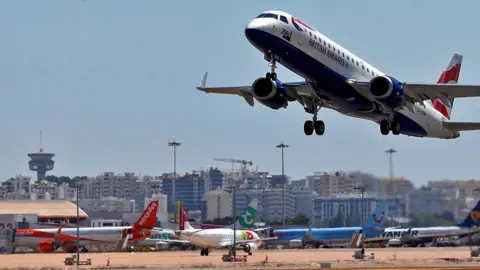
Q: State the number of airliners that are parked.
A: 5